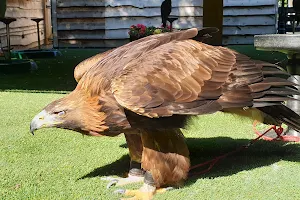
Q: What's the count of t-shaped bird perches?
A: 3